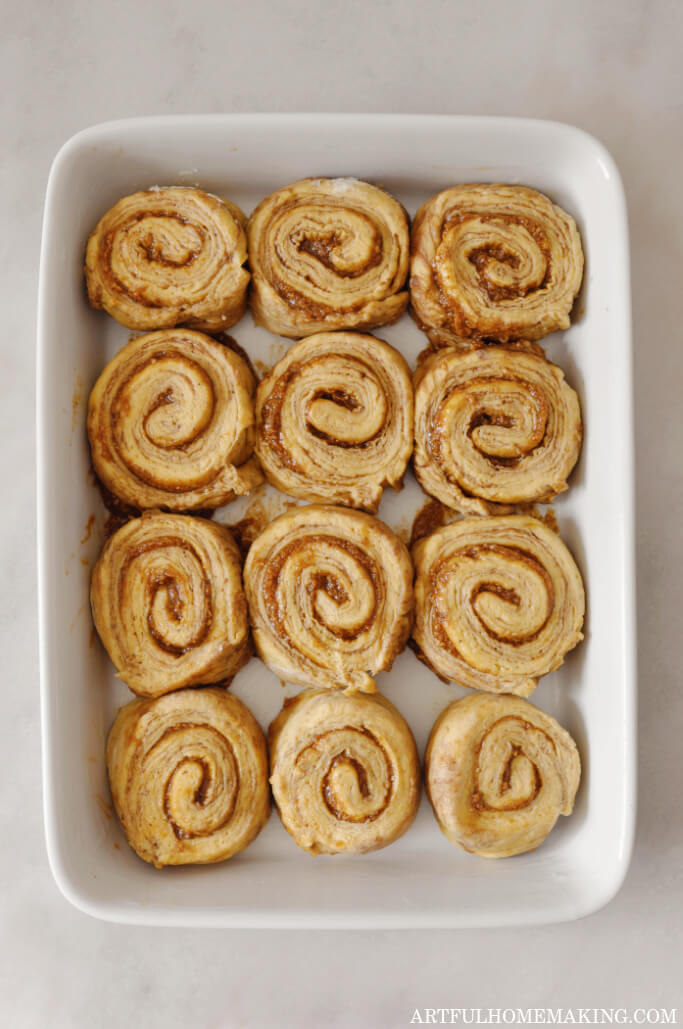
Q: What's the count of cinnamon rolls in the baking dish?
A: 12